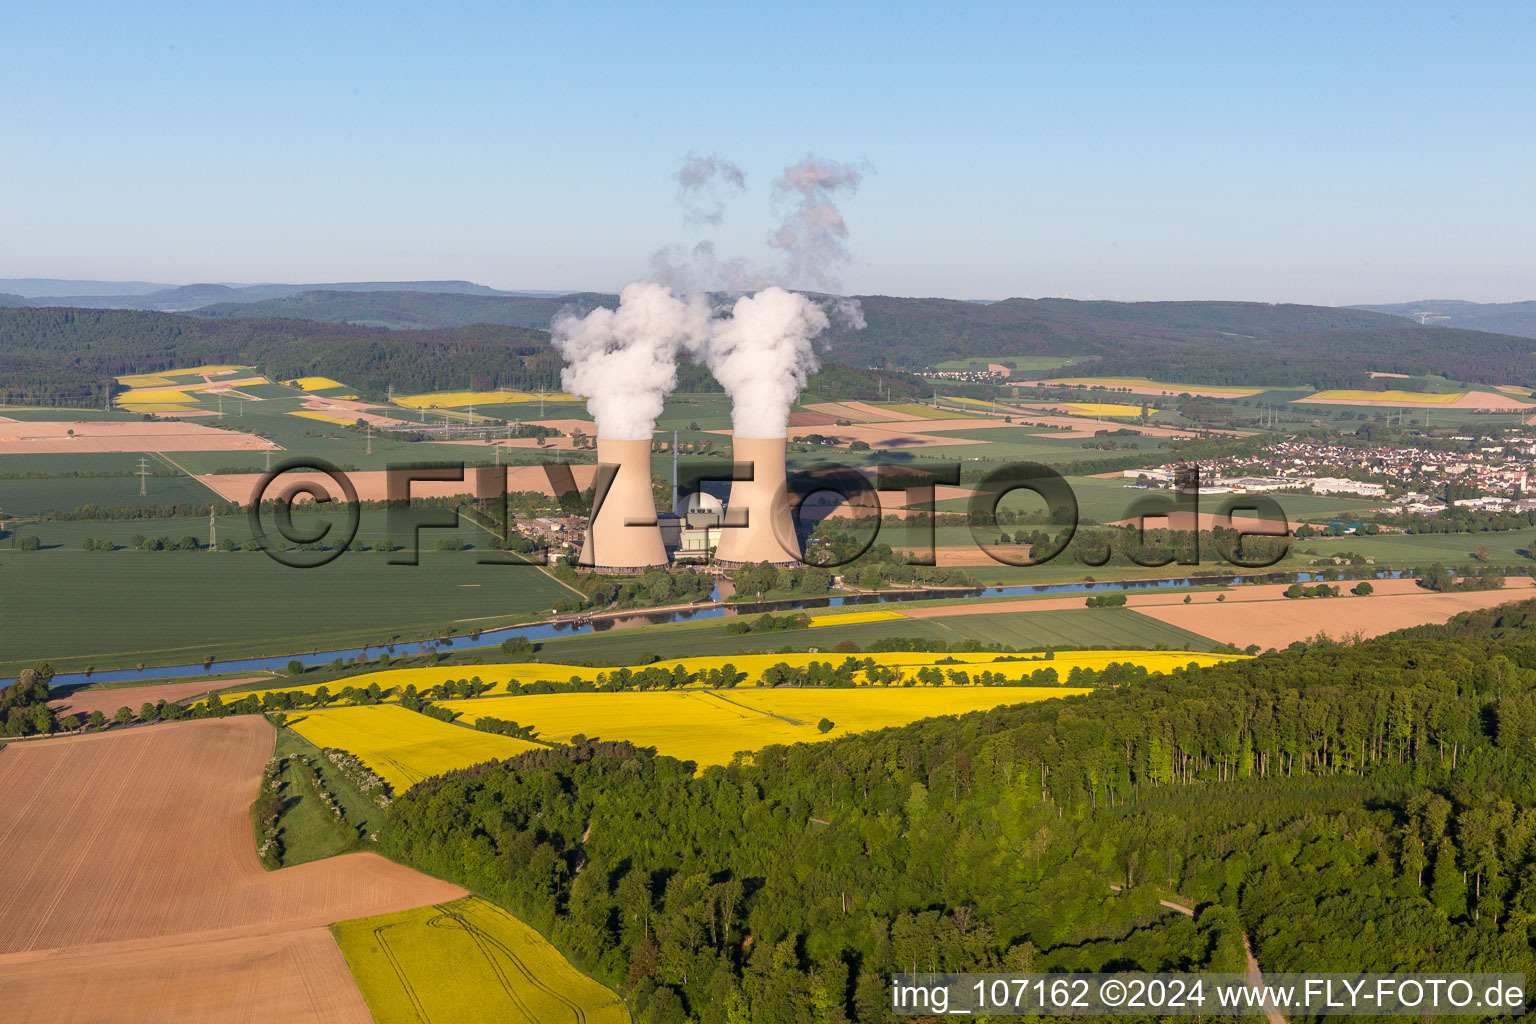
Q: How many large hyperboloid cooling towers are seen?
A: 2